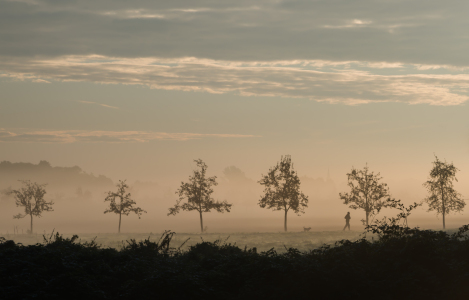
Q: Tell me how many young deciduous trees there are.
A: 6